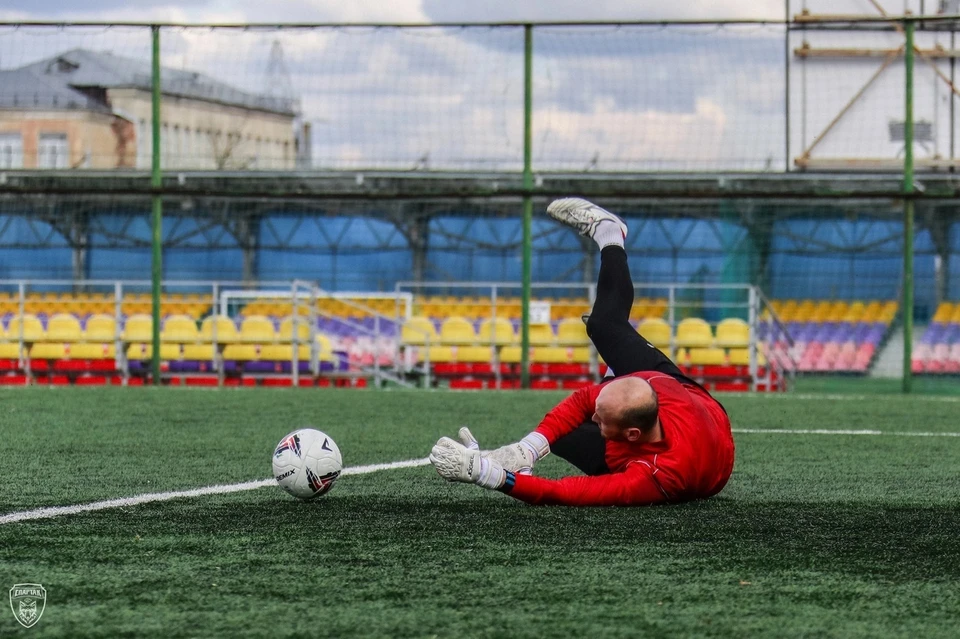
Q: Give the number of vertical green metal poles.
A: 3